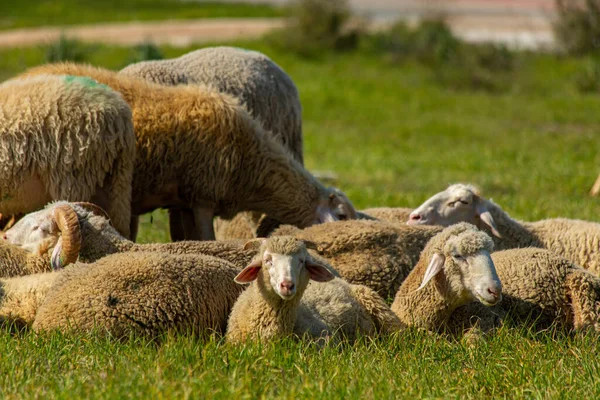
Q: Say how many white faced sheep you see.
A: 4